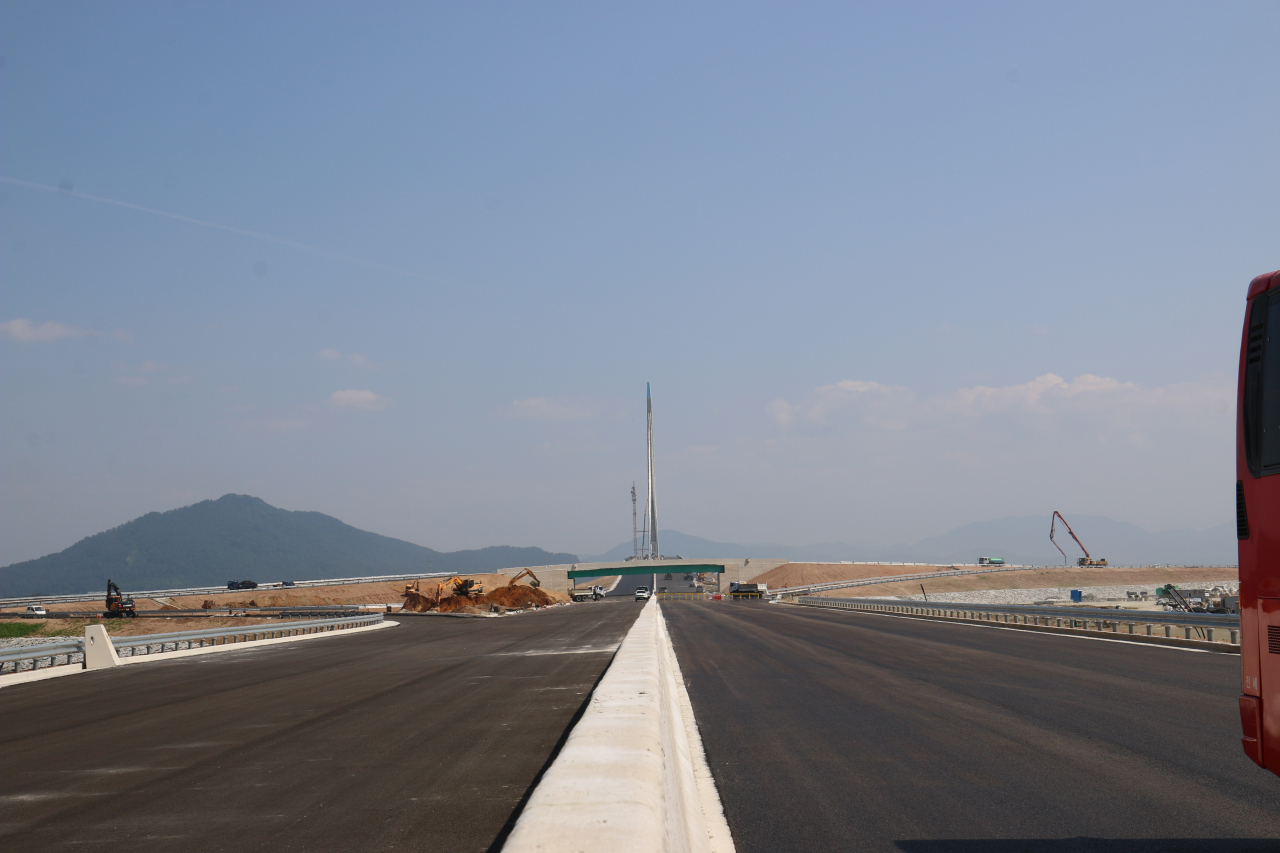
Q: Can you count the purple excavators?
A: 0